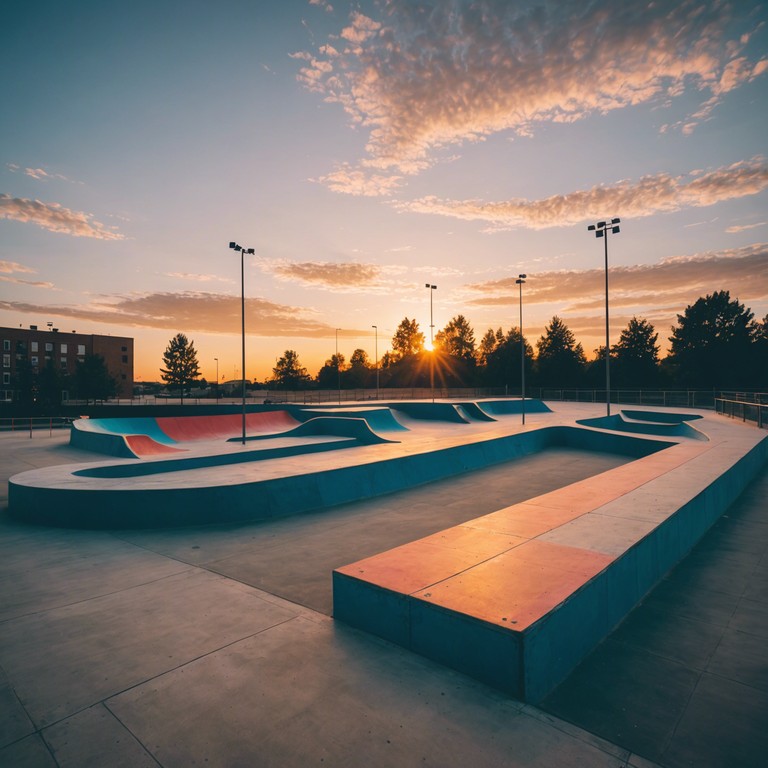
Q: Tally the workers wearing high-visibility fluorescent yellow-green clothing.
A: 0